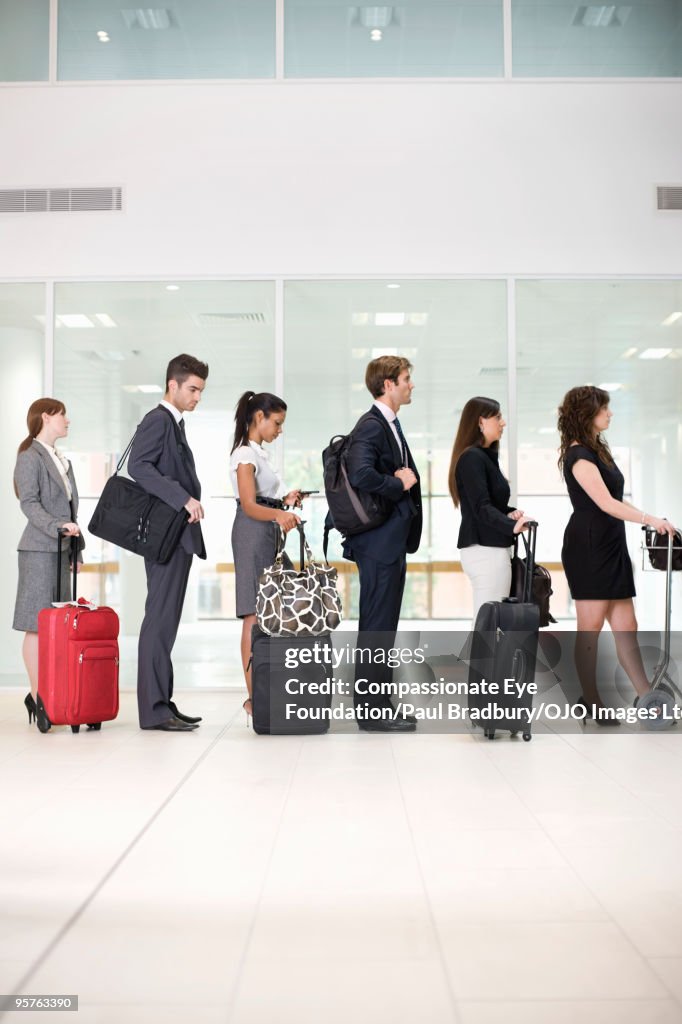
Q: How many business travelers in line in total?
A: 6